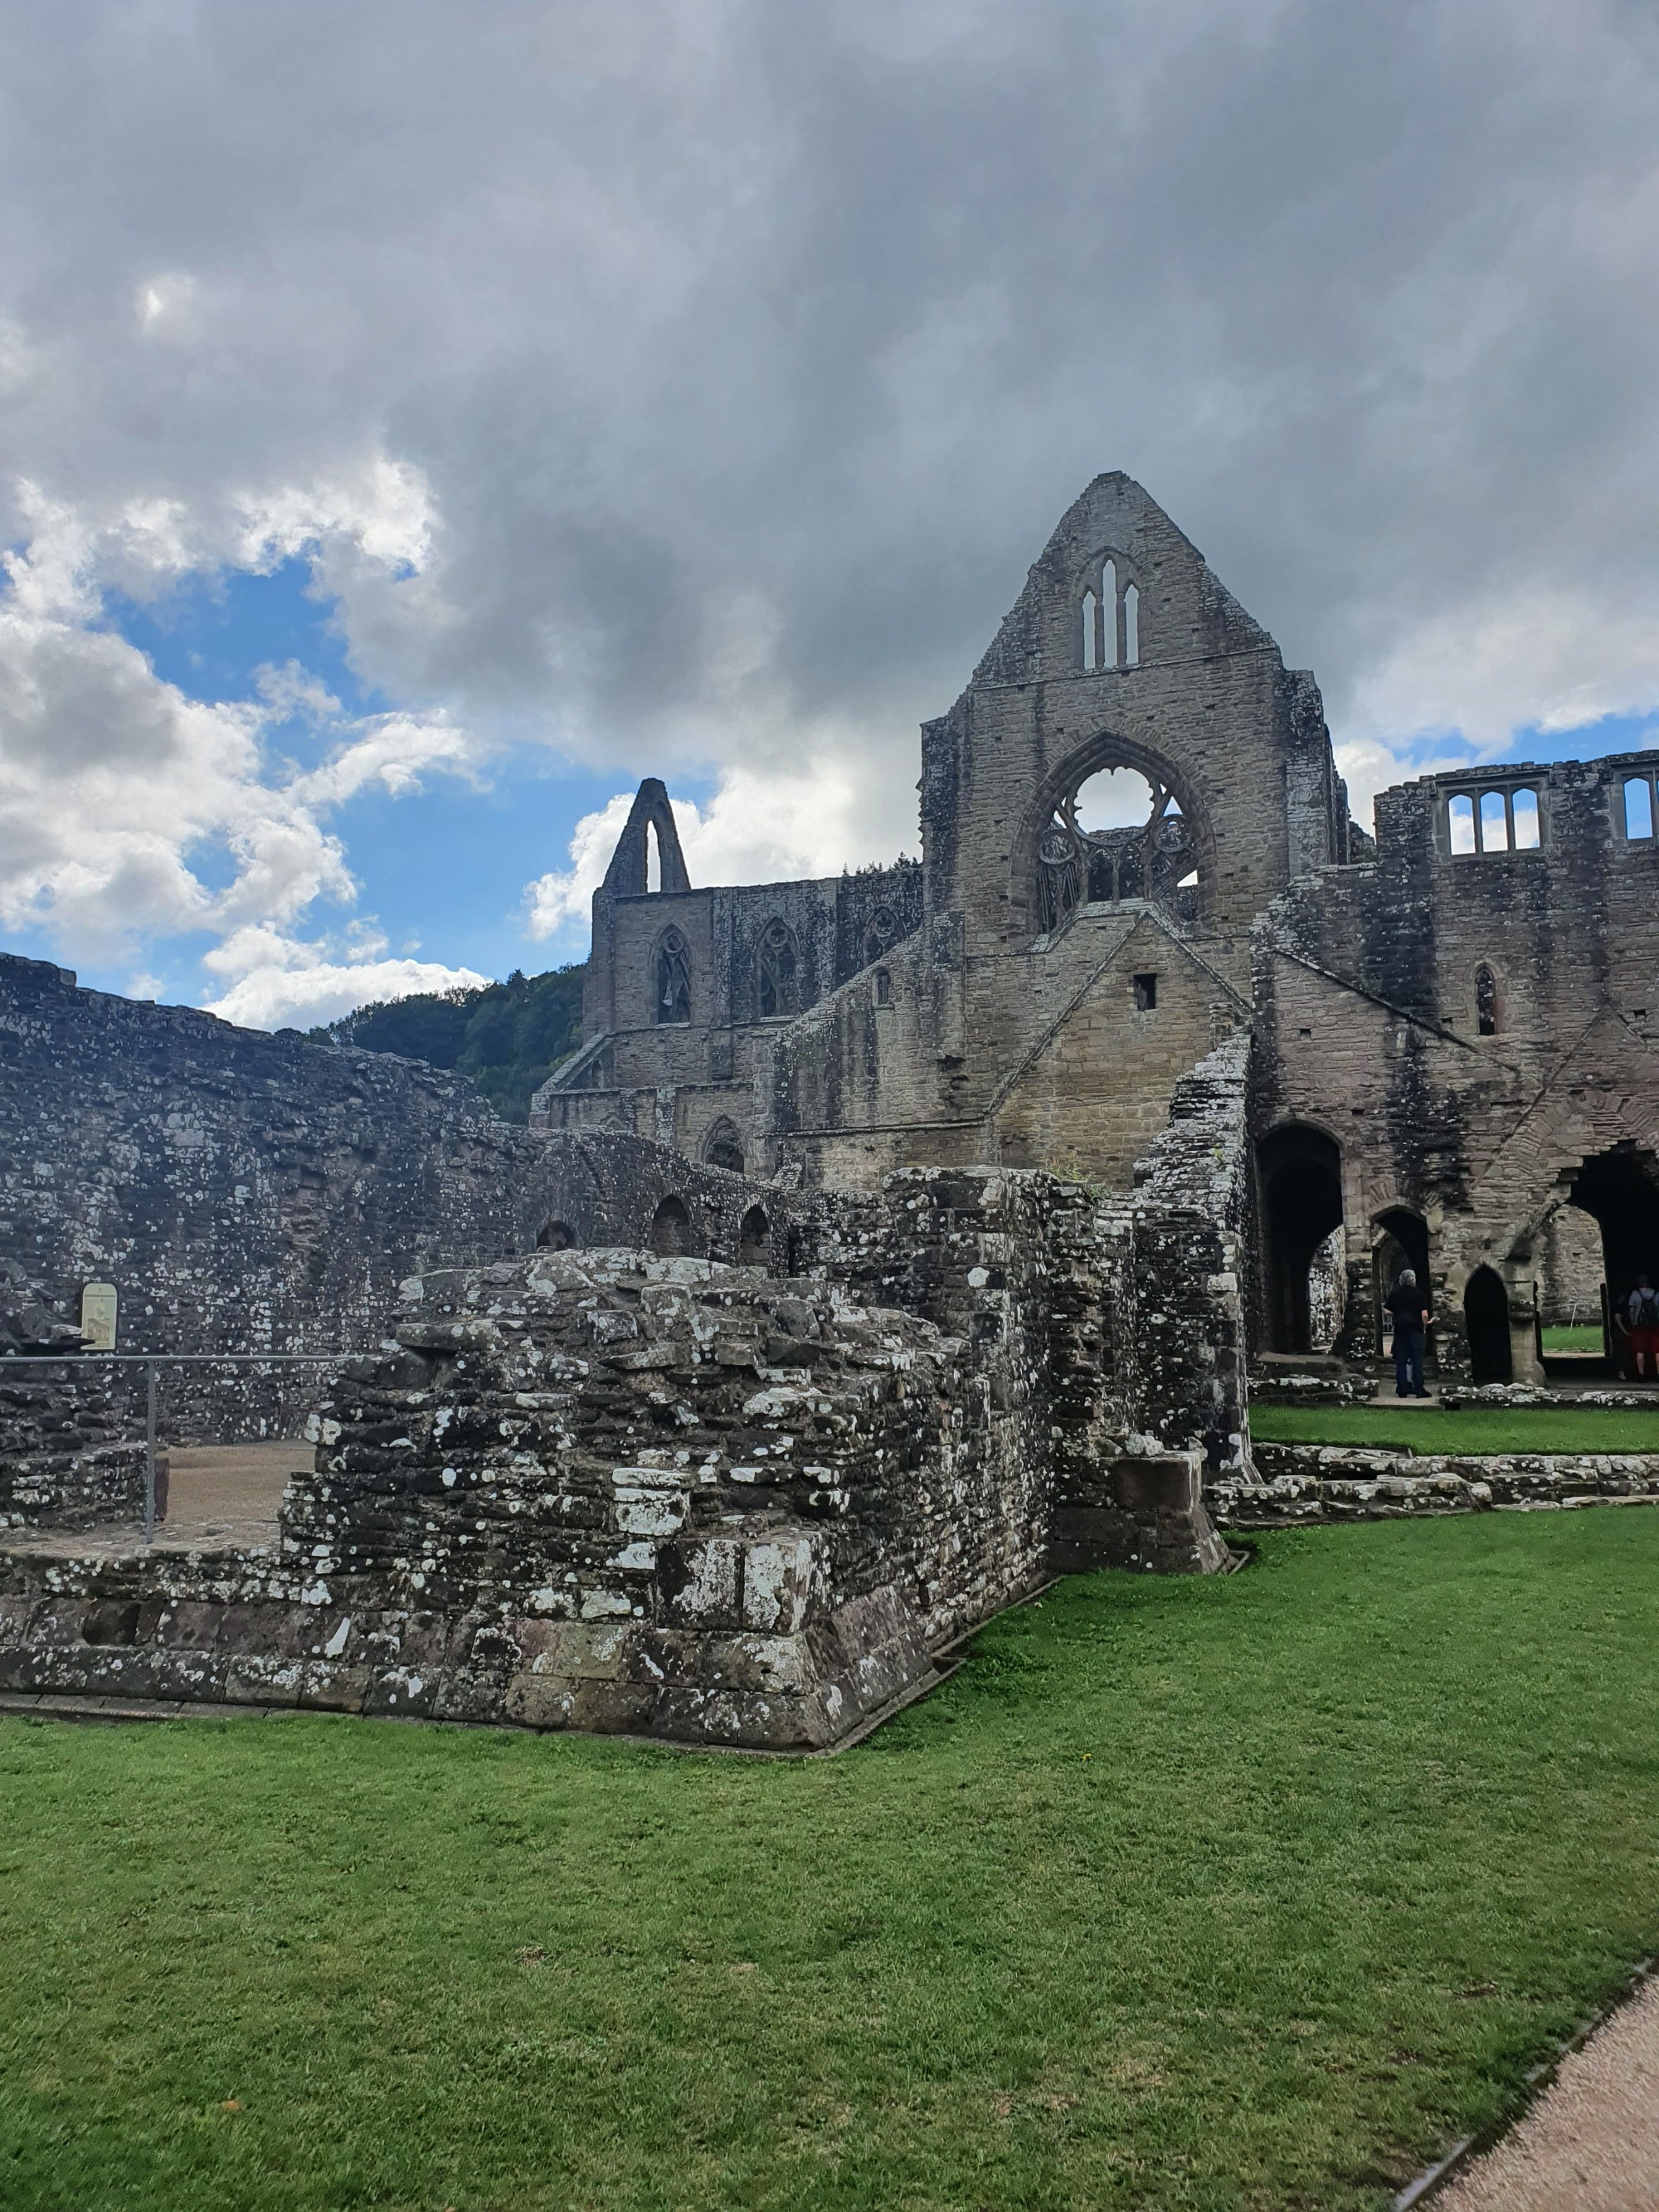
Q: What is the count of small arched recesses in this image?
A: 3